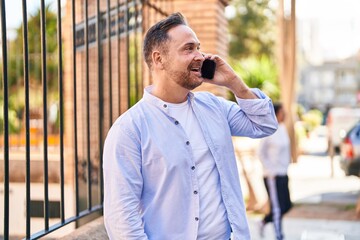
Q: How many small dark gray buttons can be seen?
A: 6